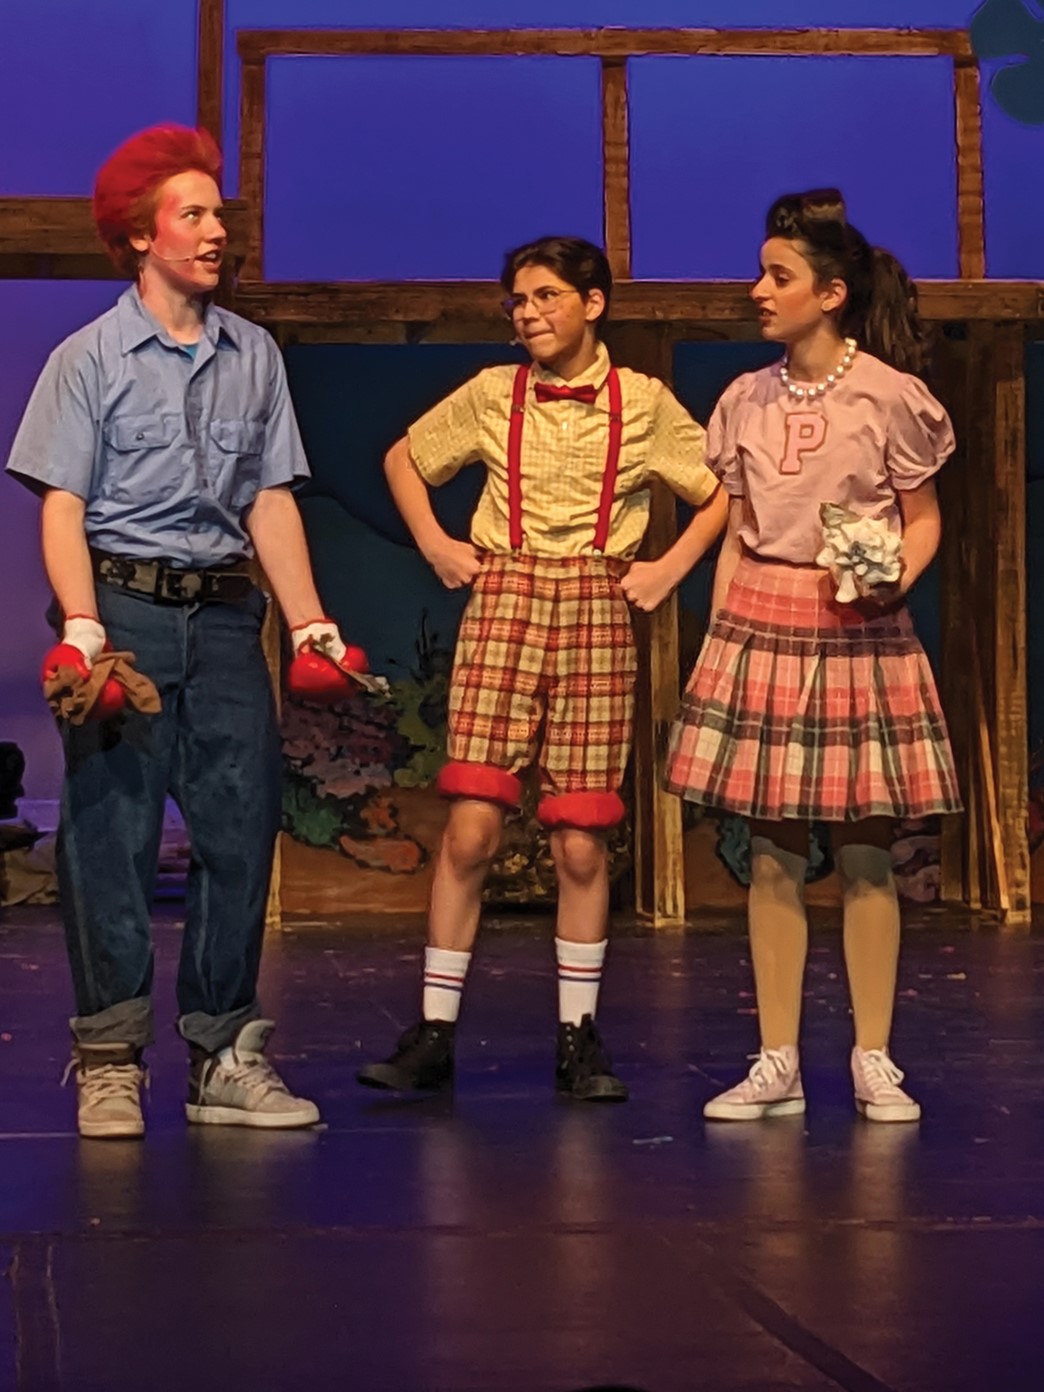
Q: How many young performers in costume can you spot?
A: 3